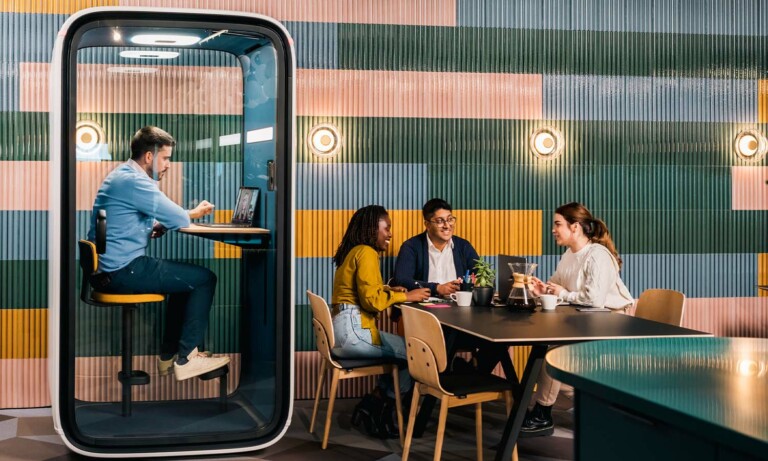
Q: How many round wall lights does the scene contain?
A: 4